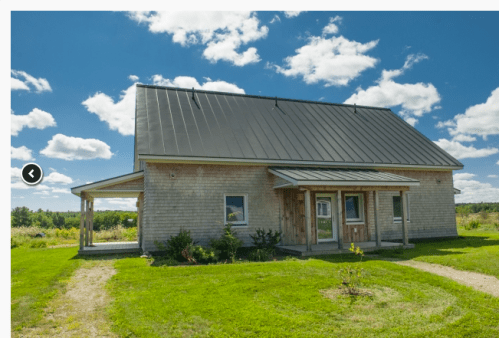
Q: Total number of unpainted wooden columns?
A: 7